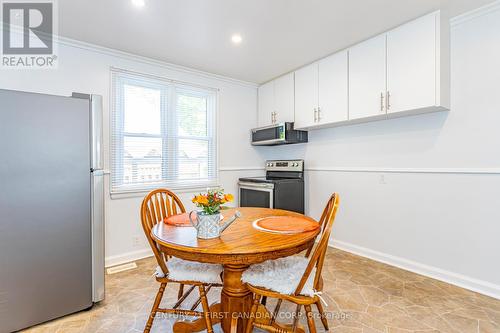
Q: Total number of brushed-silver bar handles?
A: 6